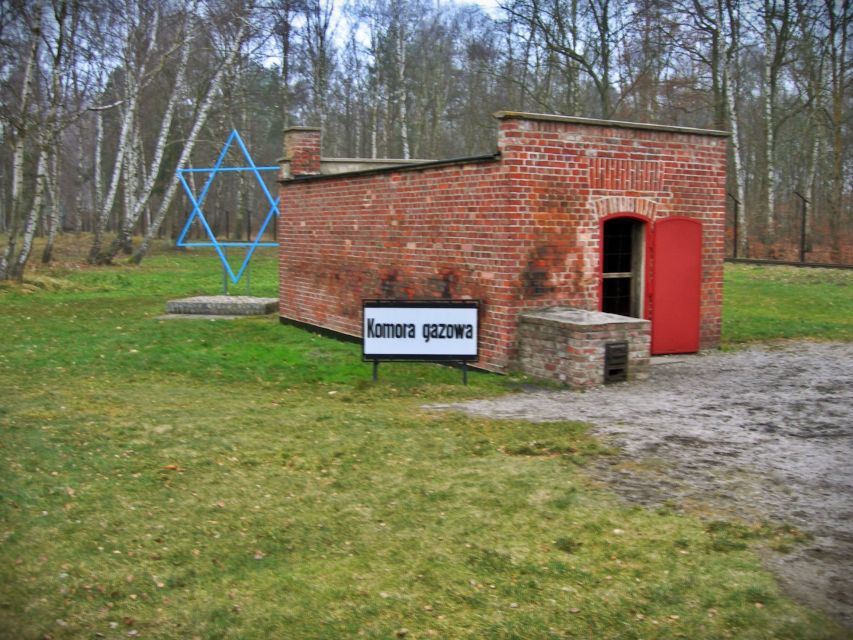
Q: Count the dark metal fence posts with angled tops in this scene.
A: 2